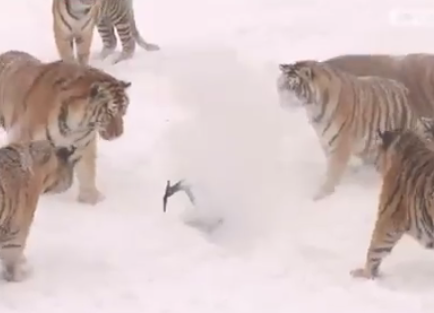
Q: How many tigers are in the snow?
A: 6